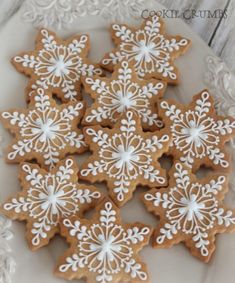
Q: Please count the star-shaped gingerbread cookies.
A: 9